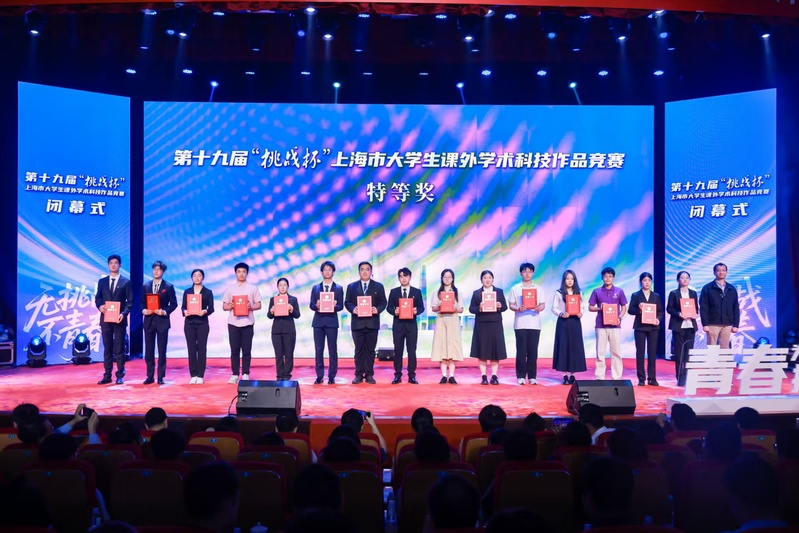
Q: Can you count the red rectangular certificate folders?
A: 15